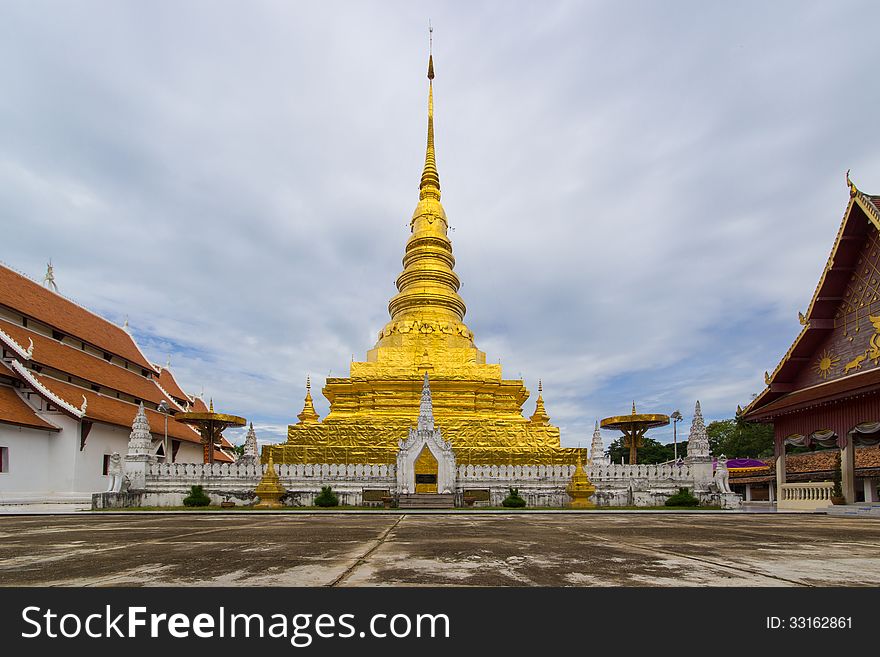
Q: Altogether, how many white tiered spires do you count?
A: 5